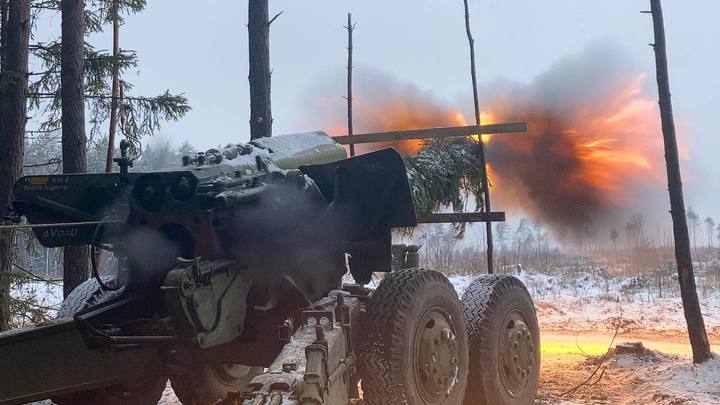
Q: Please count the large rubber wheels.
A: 4